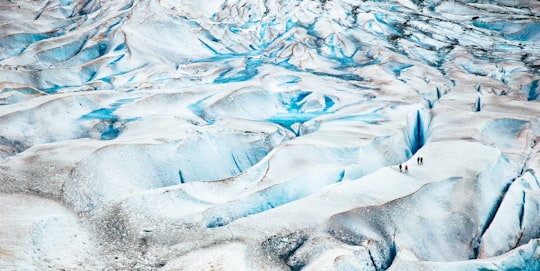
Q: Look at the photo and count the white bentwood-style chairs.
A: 0